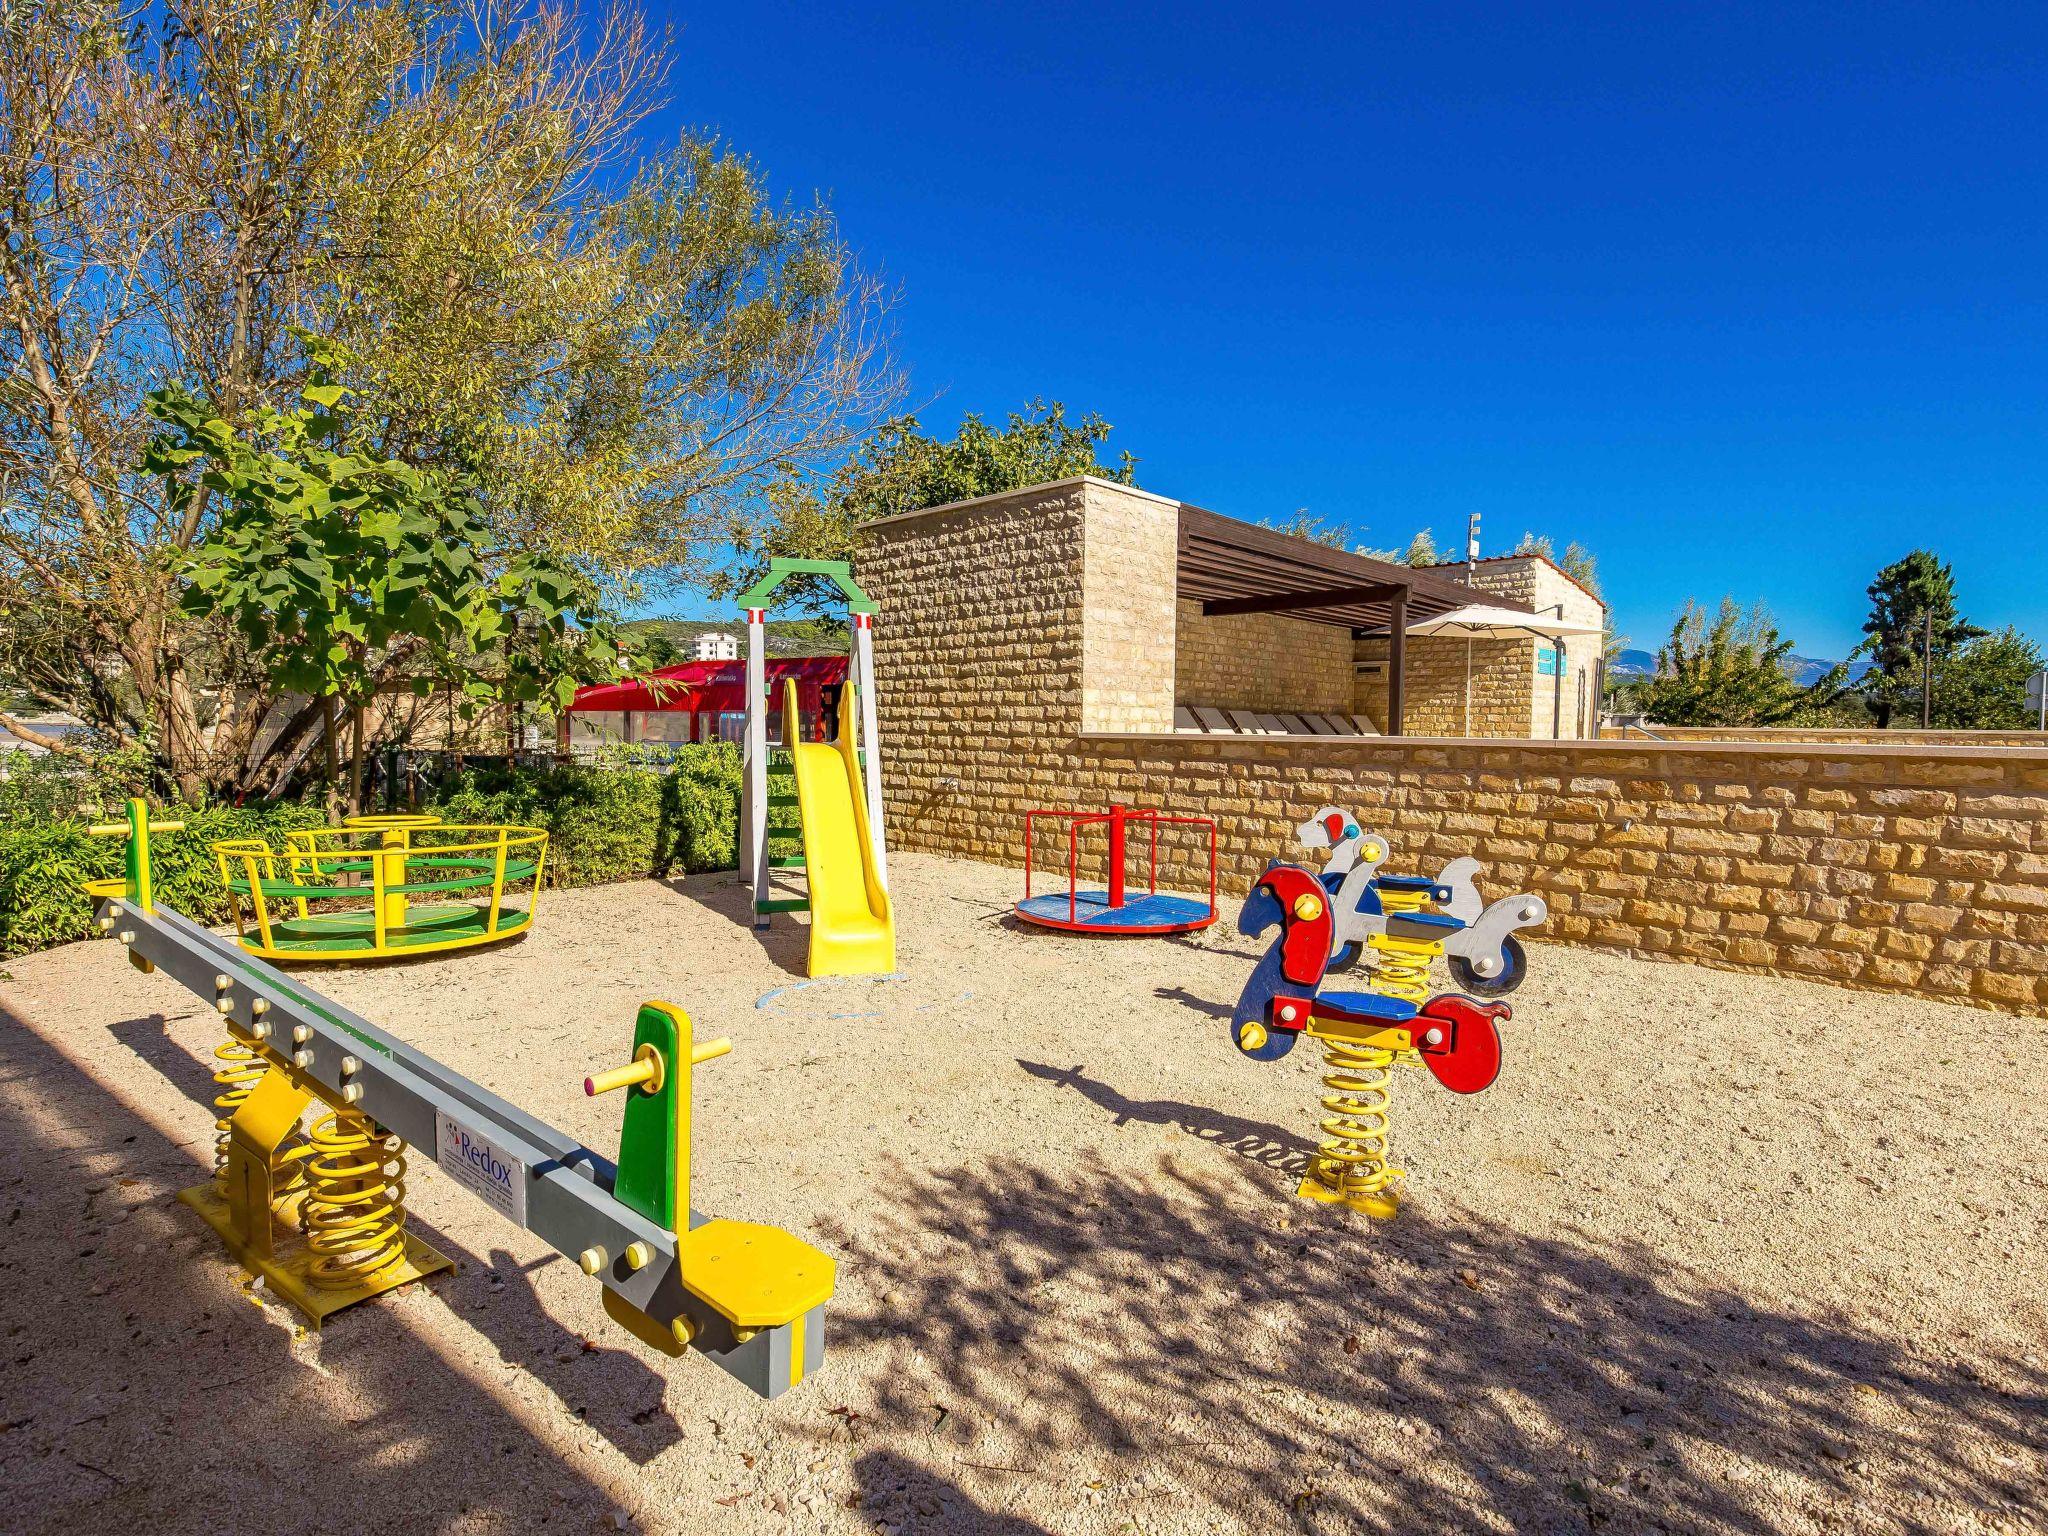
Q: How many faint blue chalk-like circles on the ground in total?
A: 1